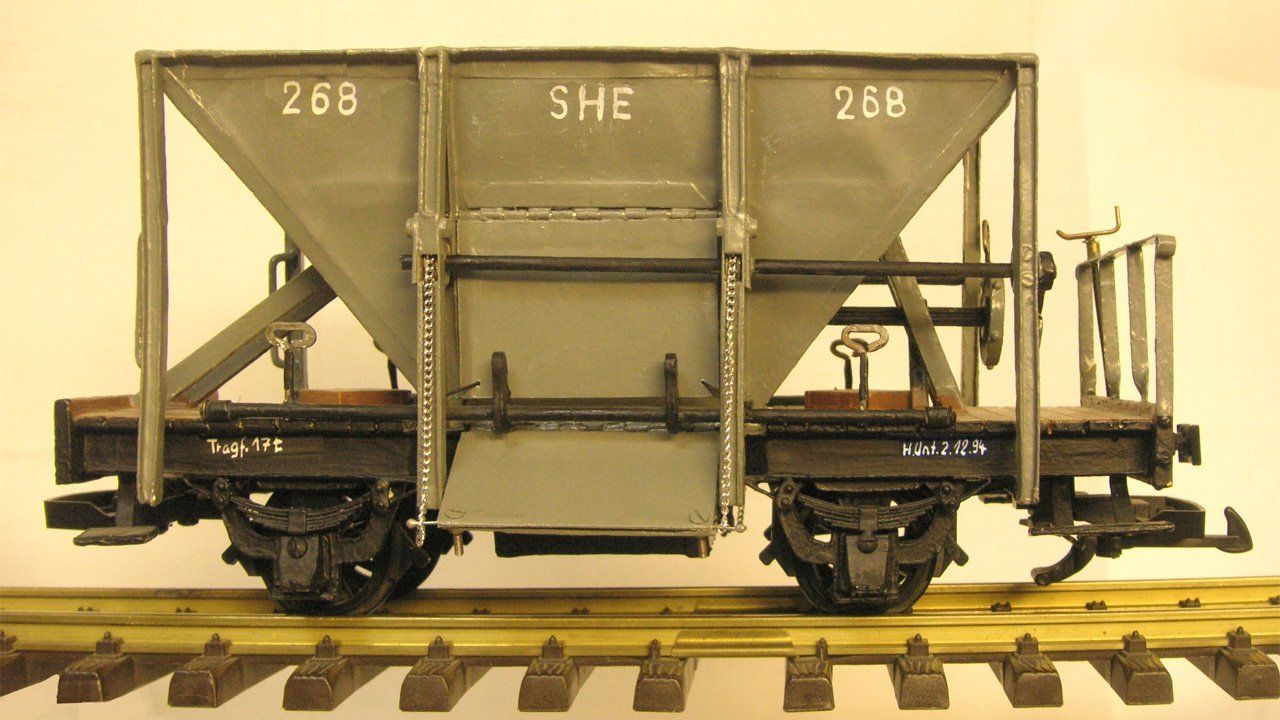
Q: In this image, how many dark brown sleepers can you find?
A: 12